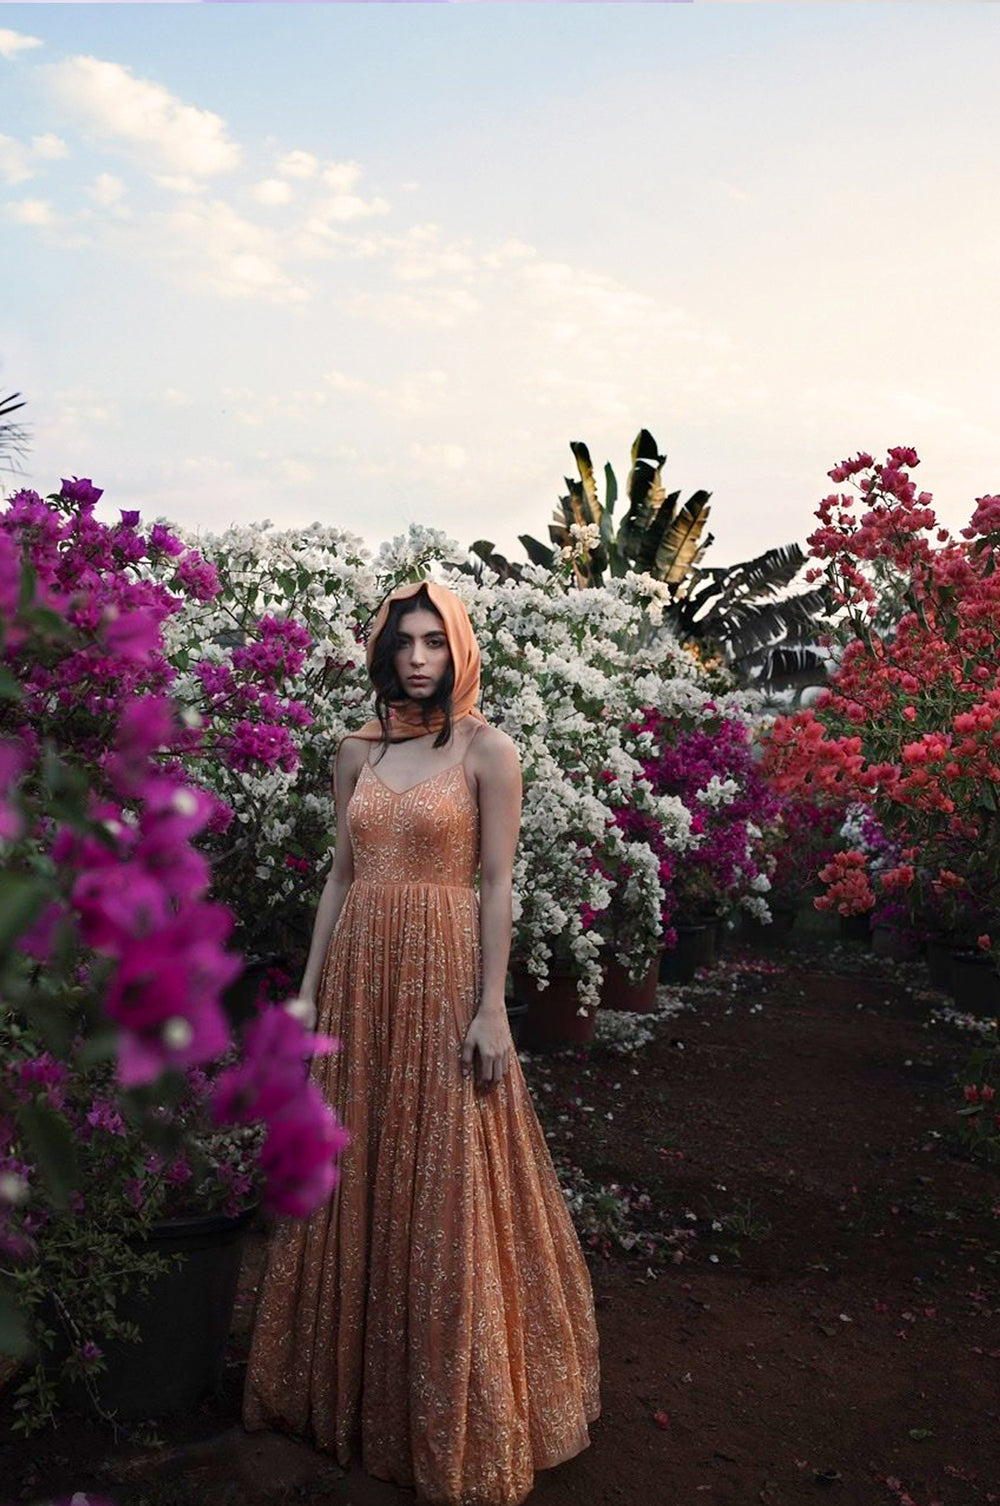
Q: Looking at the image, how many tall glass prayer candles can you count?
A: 0